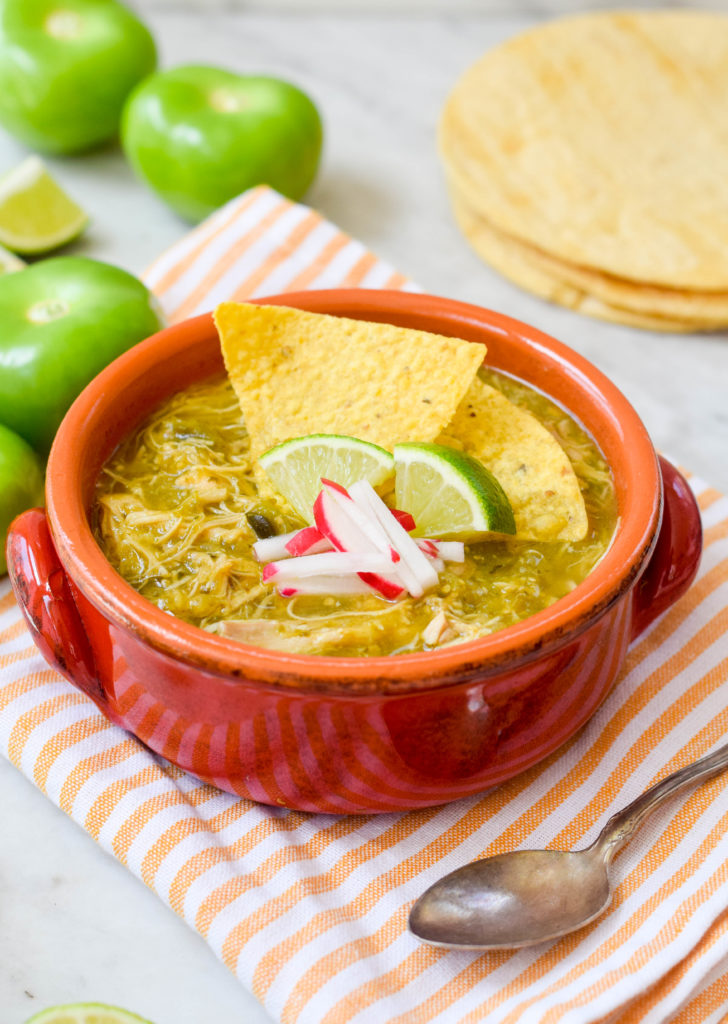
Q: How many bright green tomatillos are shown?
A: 4